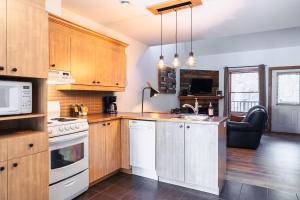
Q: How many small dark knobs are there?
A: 13